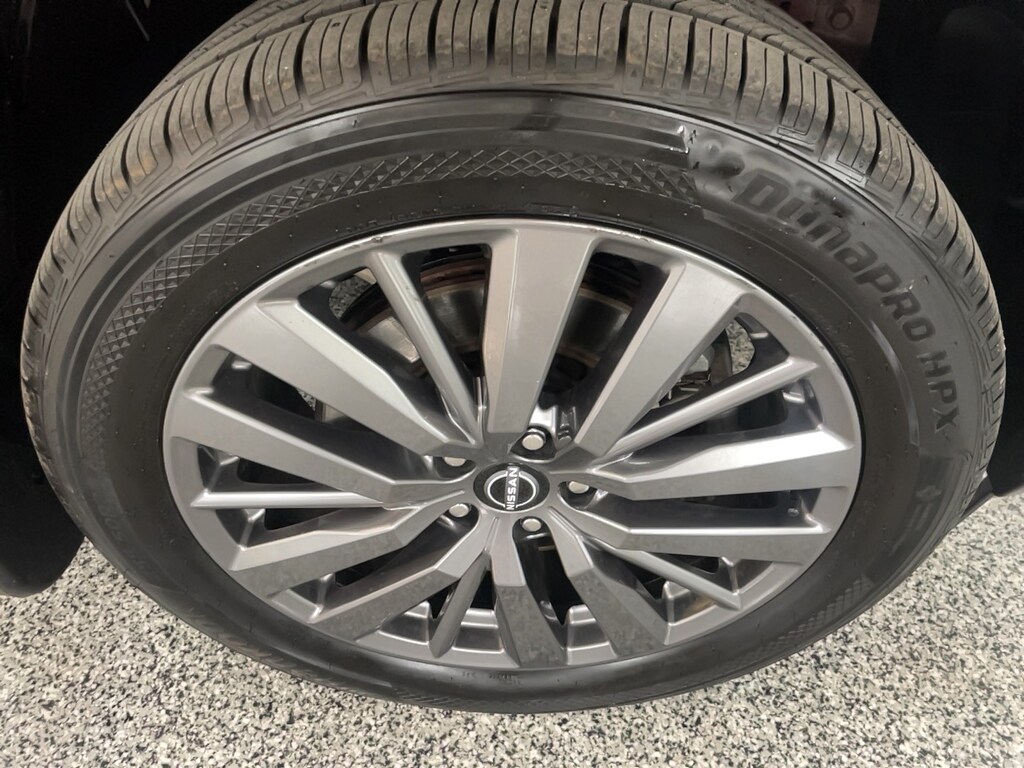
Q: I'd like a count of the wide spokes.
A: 10